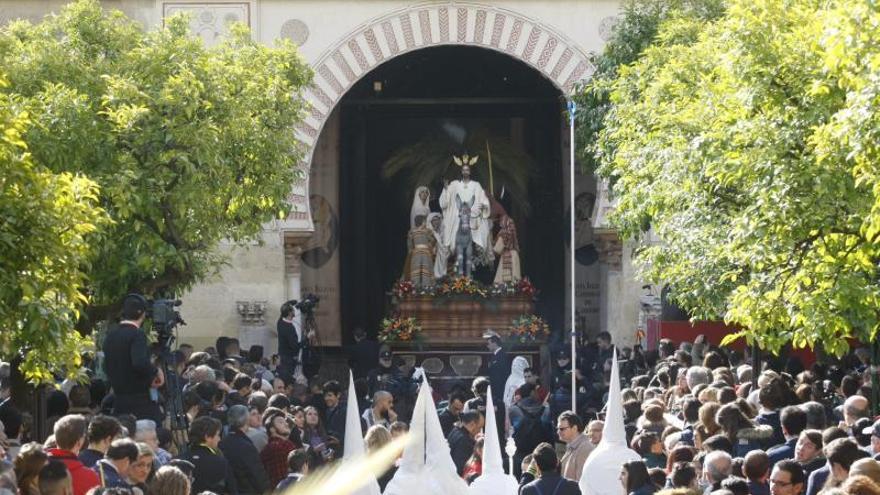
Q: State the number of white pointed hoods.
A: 5